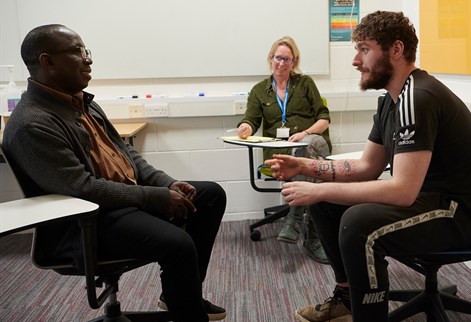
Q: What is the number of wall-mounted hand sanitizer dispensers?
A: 0